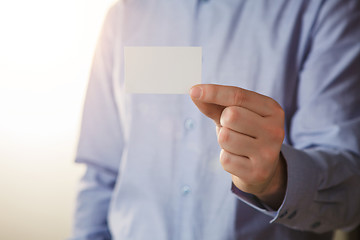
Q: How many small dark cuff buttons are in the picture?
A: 3